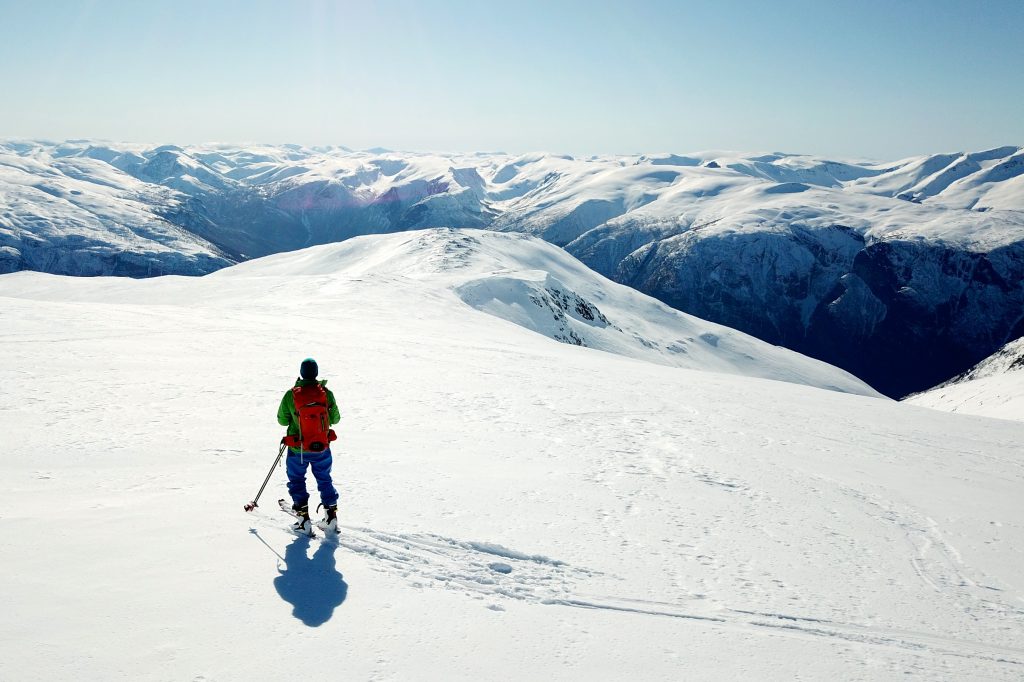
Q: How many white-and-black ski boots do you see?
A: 2